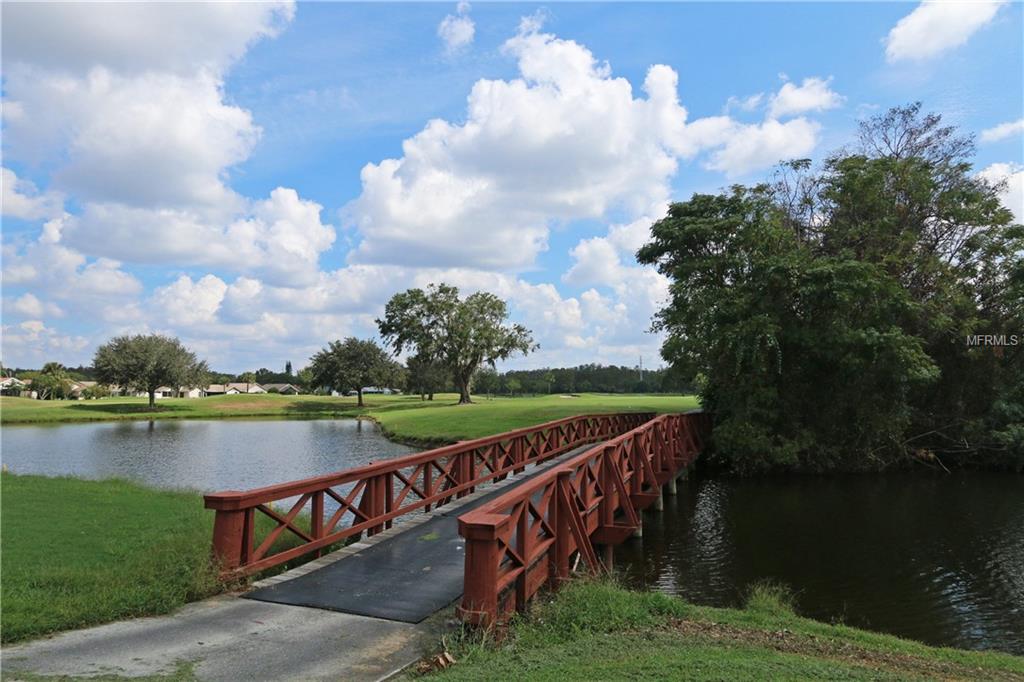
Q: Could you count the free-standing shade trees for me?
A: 3